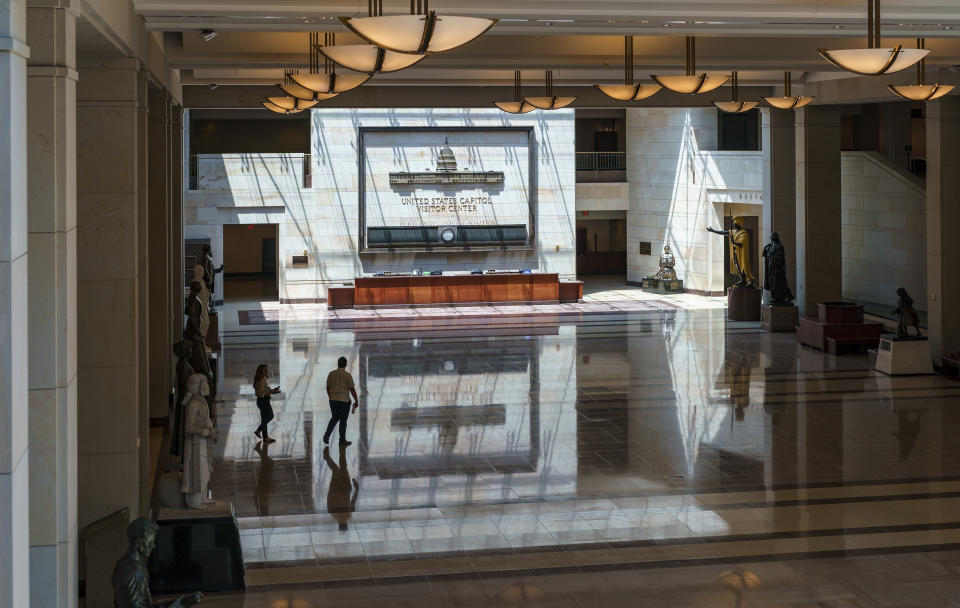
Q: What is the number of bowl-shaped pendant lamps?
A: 14